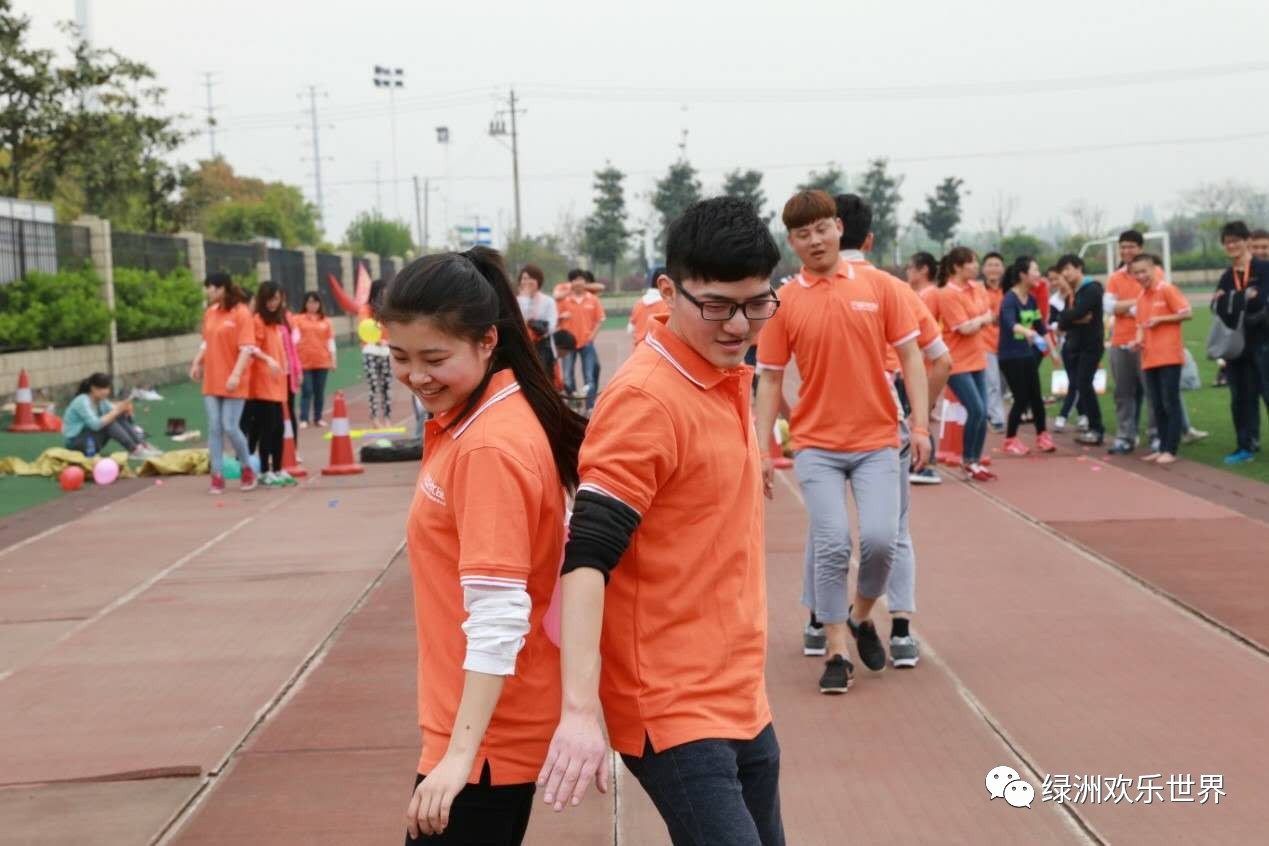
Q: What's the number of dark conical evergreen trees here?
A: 6